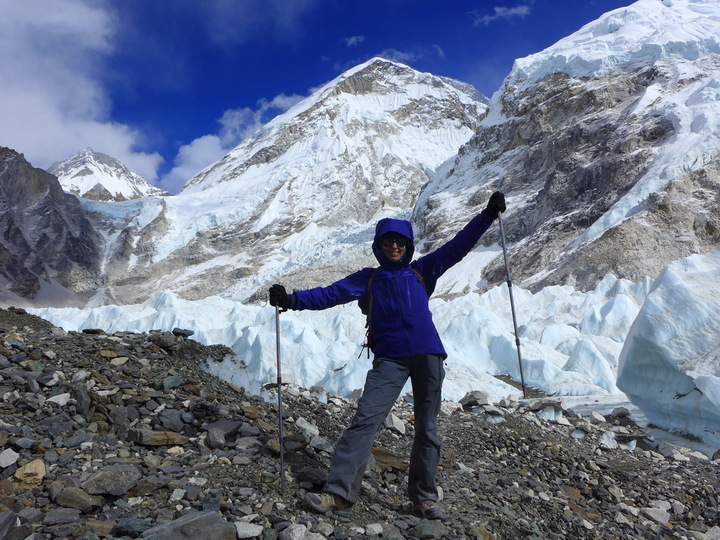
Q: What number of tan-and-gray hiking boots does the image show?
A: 2